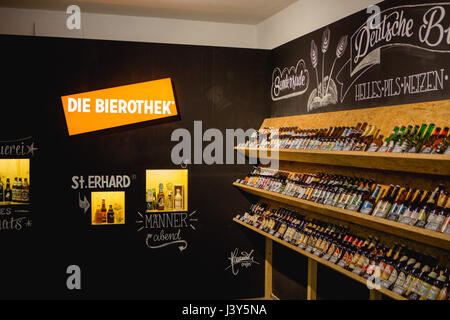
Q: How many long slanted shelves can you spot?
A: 3